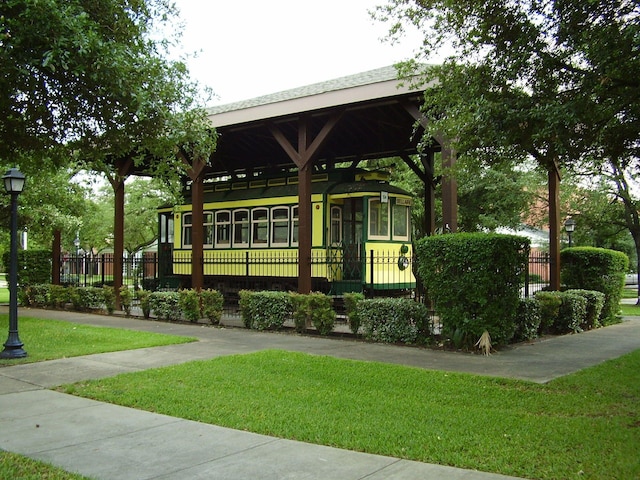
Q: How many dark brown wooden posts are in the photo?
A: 7